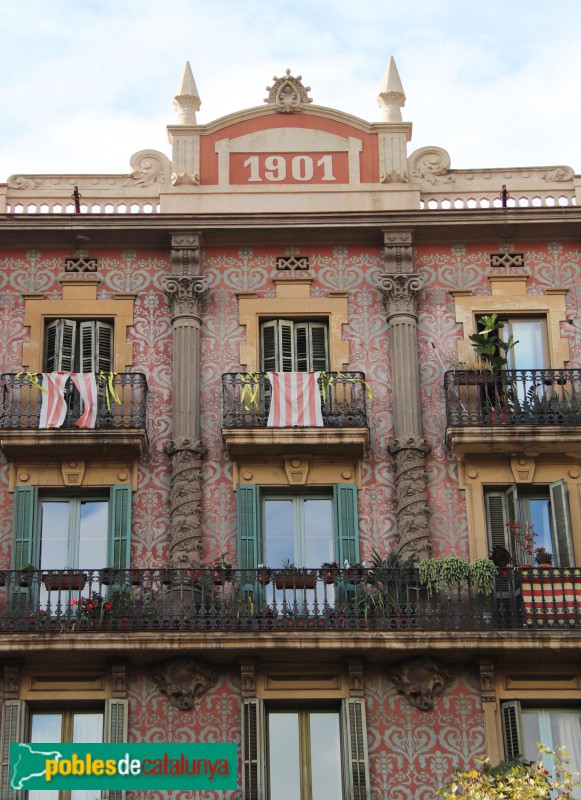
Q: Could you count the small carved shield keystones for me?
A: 3